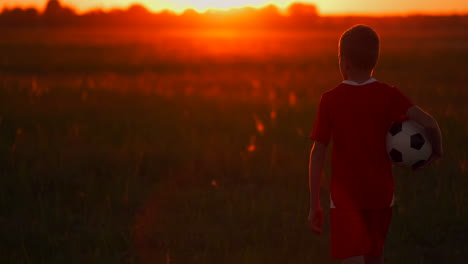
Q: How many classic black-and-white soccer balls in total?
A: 1